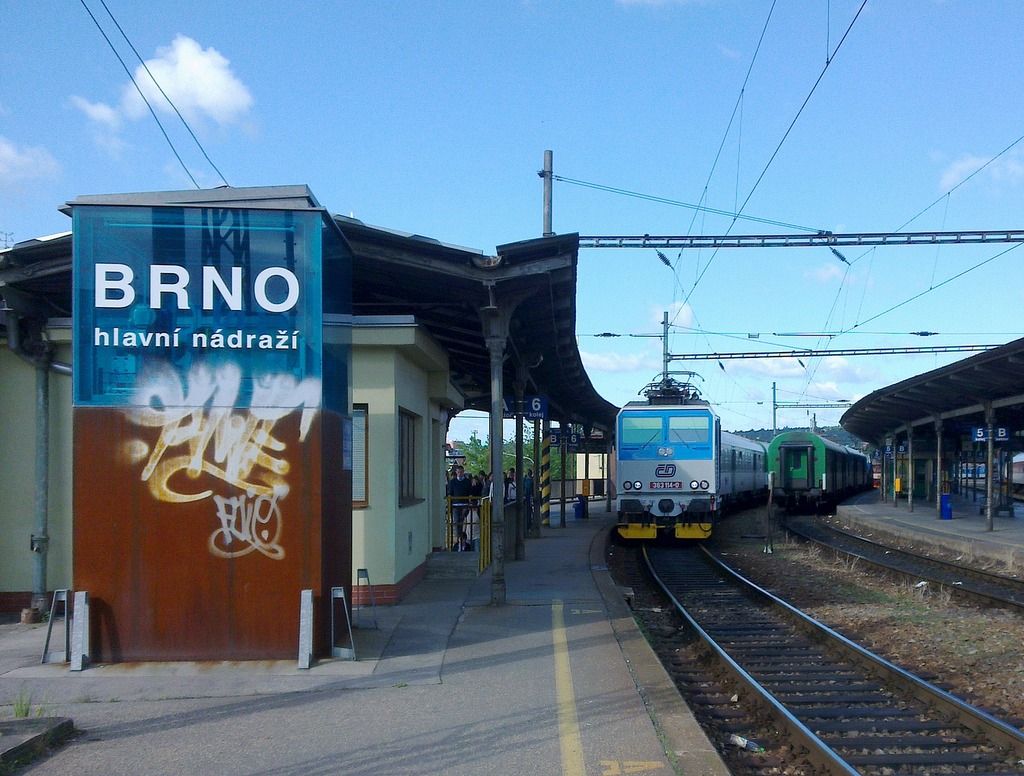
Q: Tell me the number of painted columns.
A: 1